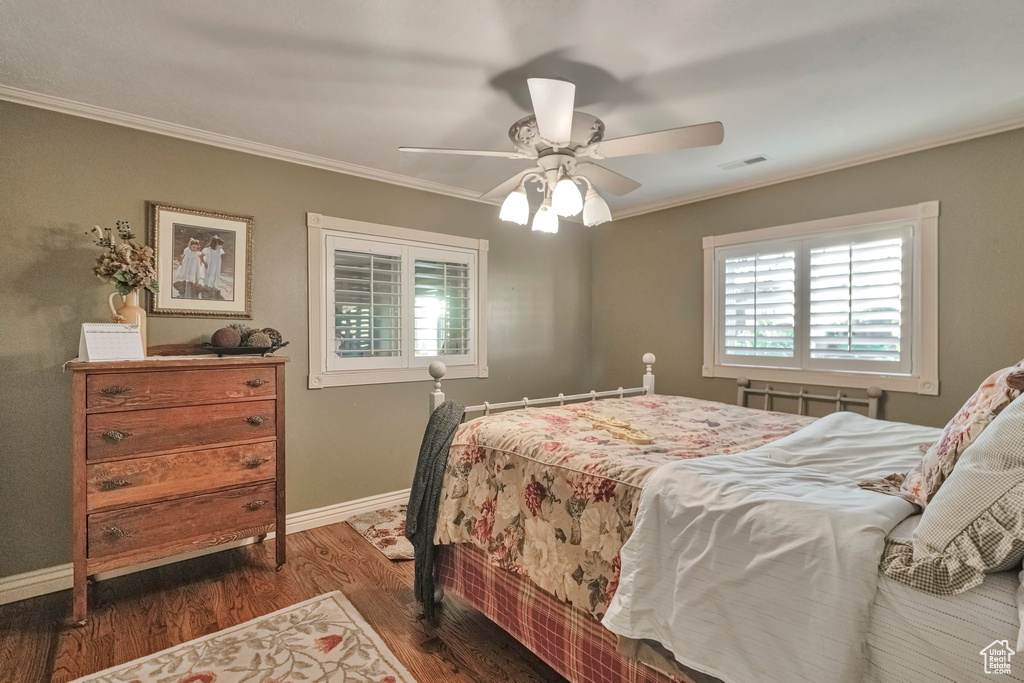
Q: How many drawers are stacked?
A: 4